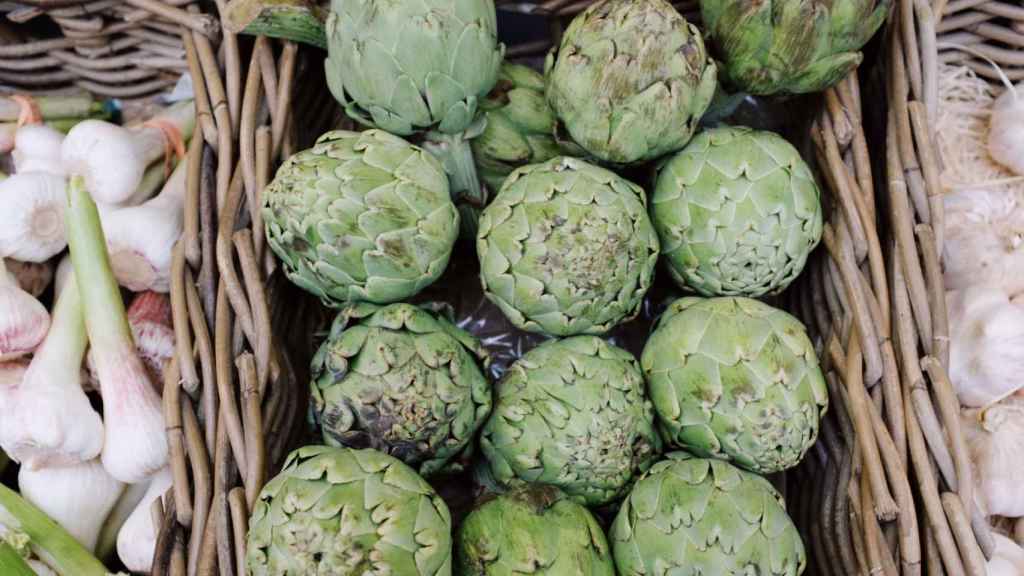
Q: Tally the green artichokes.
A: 13